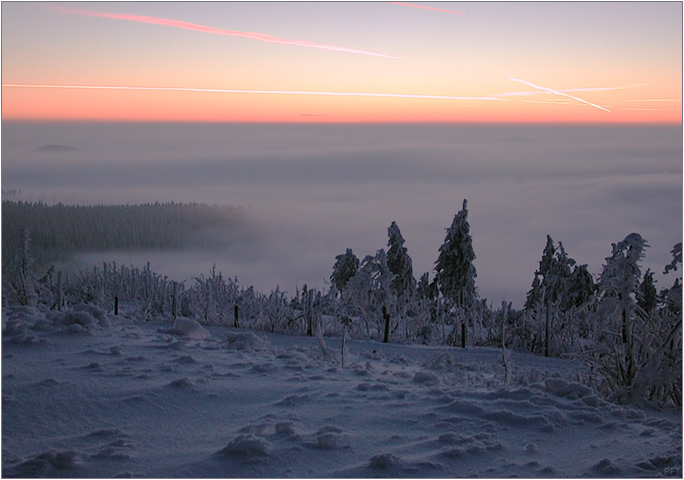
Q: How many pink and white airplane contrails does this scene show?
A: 5